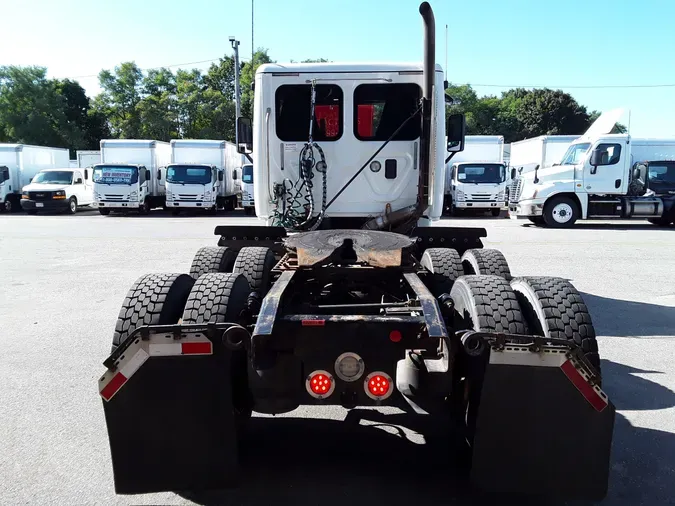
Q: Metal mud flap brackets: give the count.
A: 2